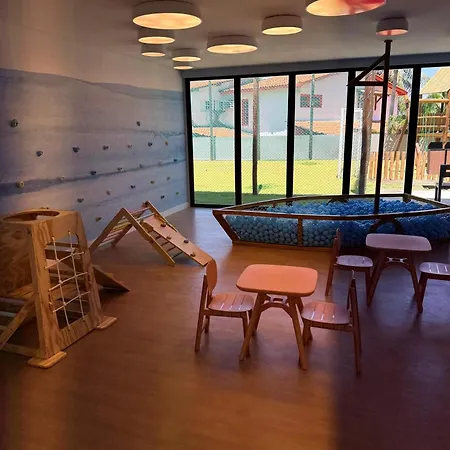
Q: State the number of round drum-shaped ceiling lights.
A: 9